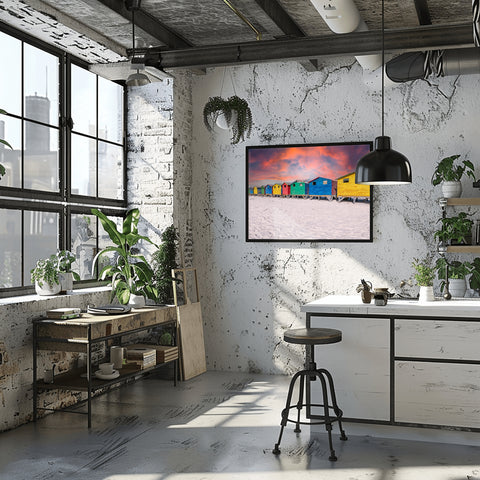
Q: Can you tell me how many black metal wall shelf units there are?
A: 1